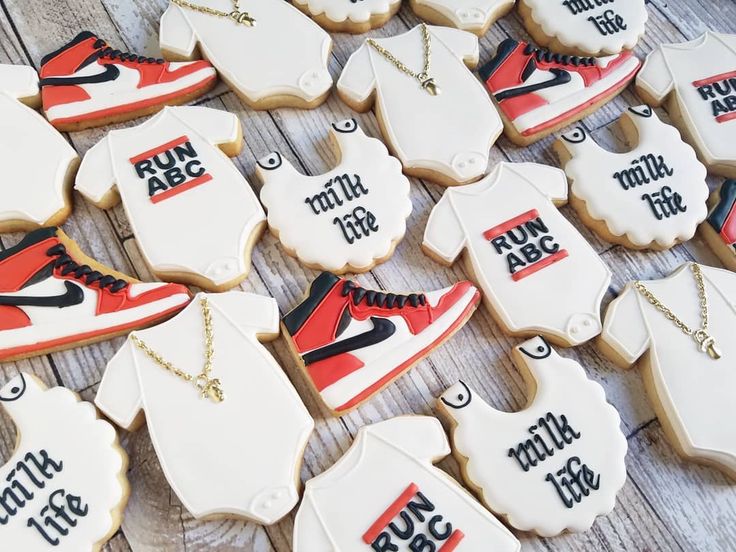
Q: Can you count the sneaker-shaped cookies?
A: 5